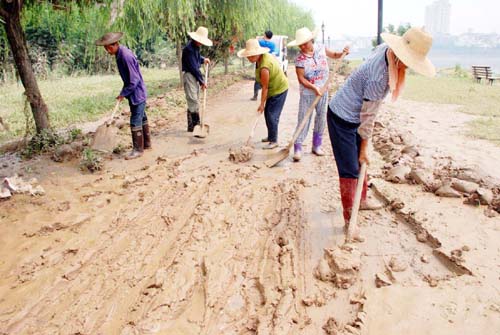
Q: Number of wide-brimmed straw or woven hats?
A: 5